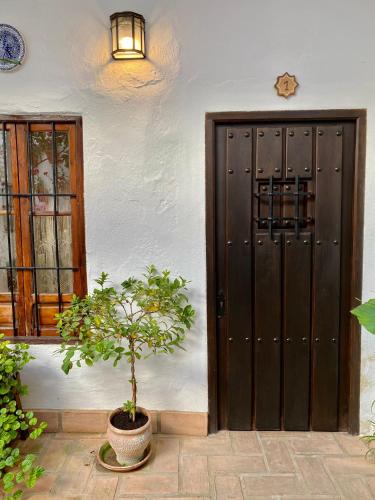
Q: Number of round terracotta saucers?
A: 1